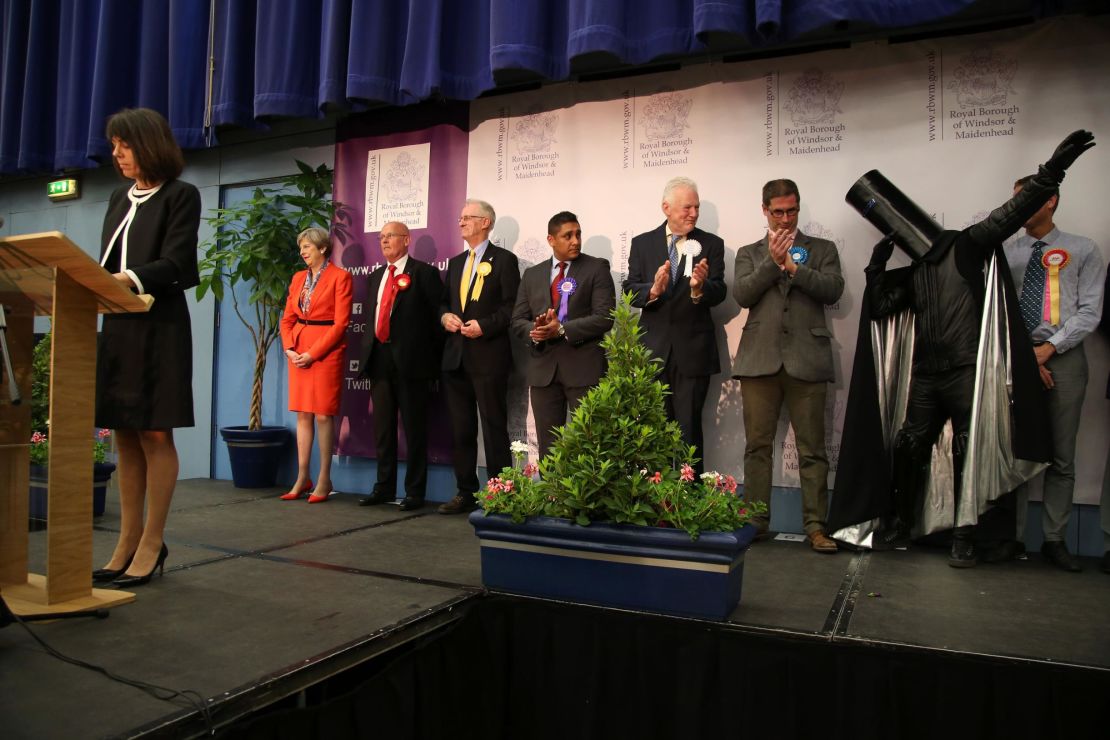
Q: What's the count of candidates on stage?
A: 8